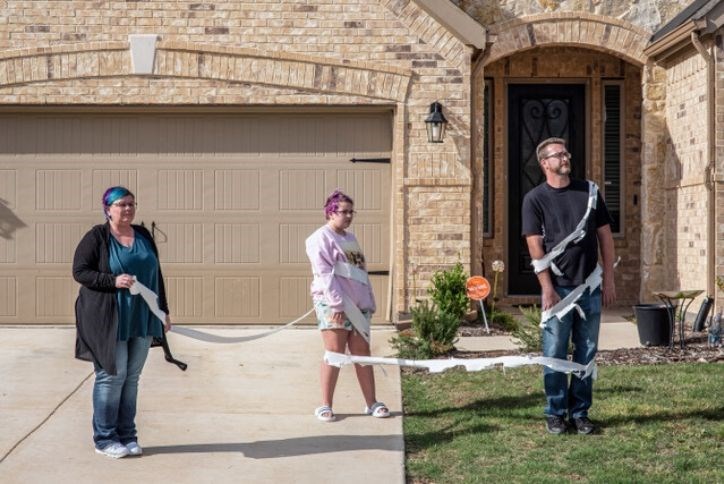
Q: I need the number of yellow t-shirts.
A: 0